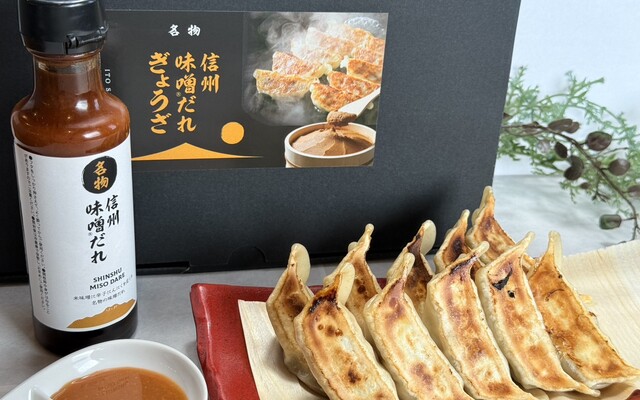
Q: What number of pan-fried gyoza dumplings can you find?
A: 10